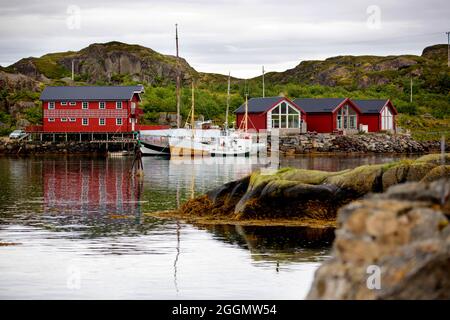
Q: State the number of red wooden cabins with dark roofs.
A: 4